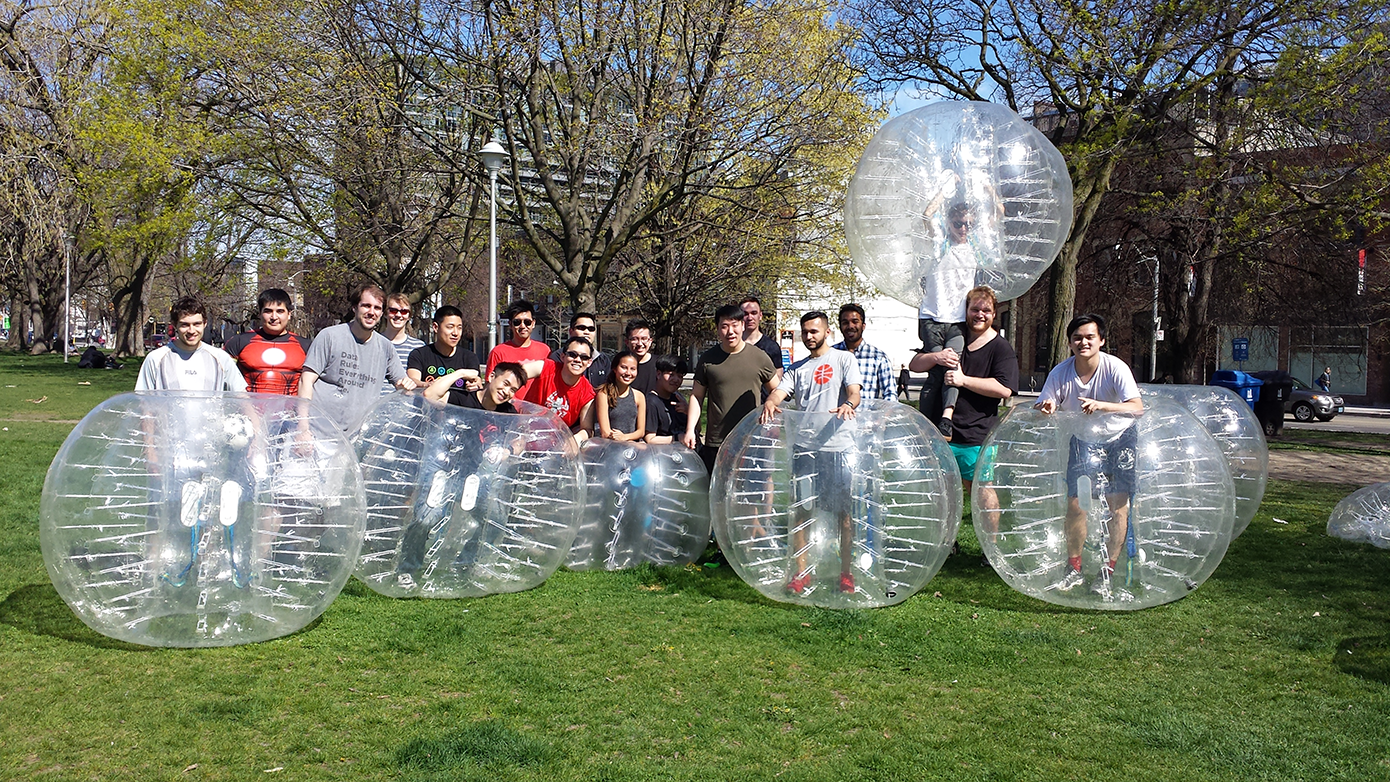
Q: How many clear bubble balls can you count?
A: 8